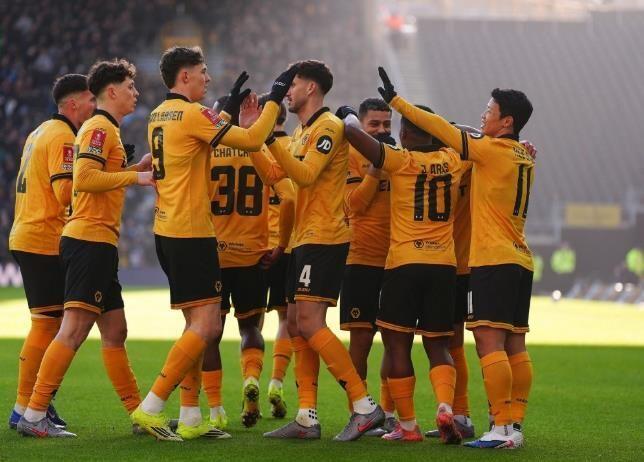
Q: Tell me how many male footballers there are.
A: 10